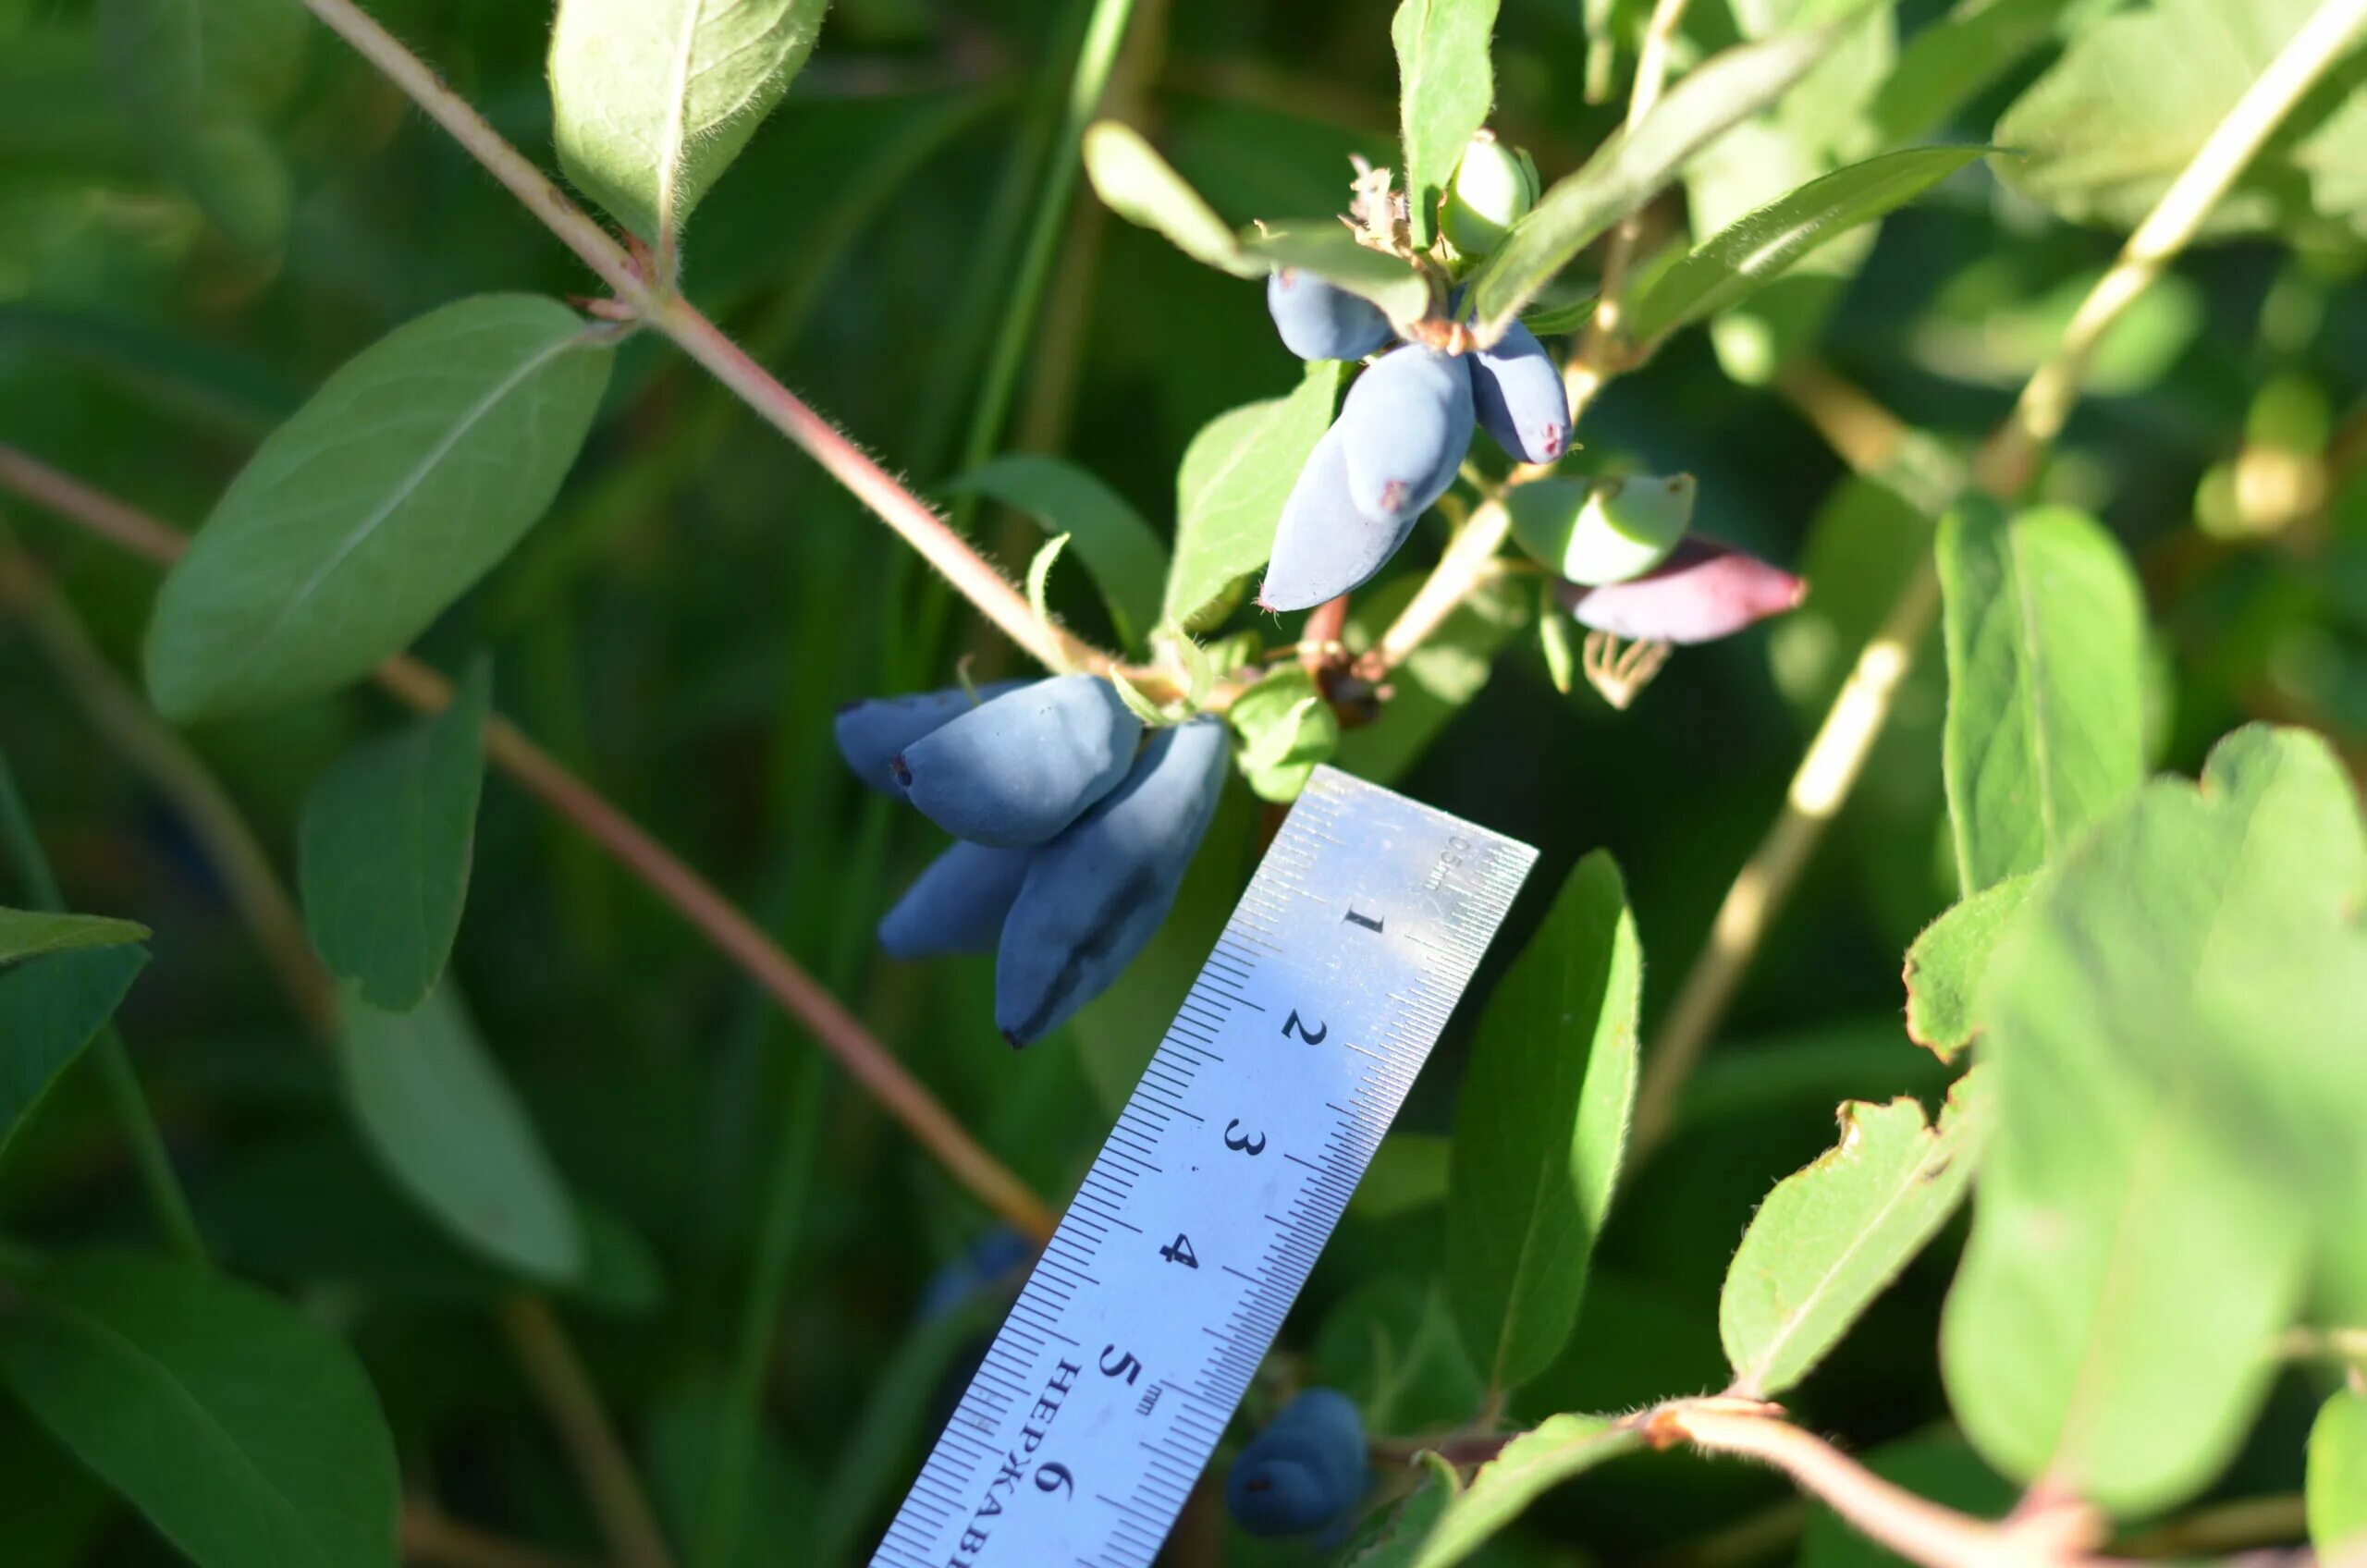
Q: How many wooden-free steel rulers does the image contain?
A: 1